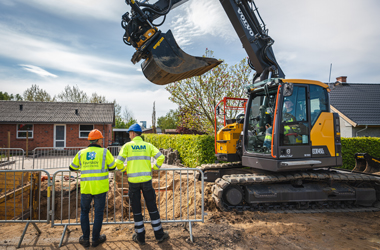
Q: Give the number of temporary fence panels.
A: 5